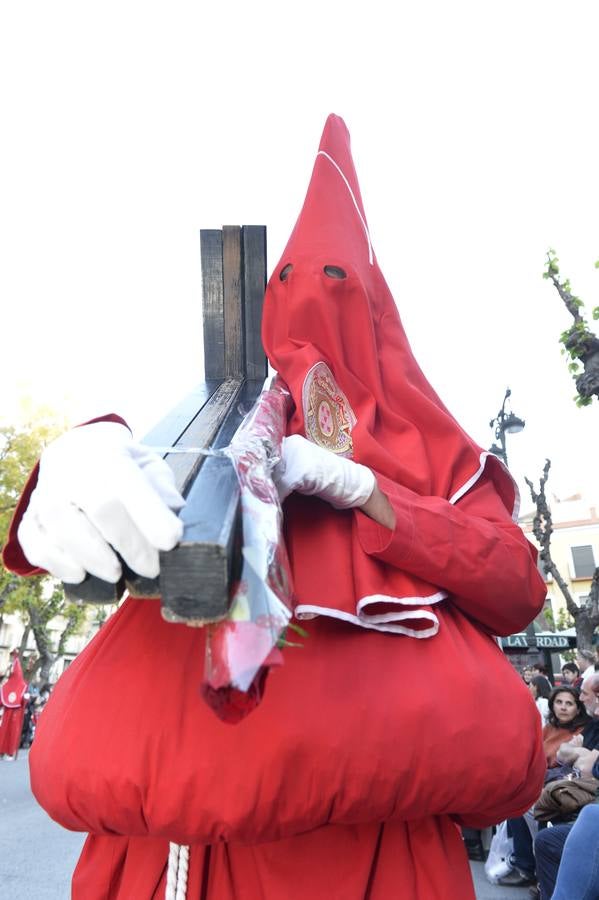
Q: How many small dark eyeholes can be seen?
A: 2